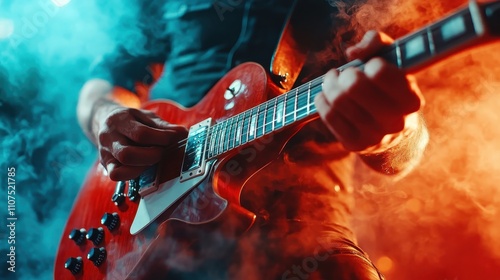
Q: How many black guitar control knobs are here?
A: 5